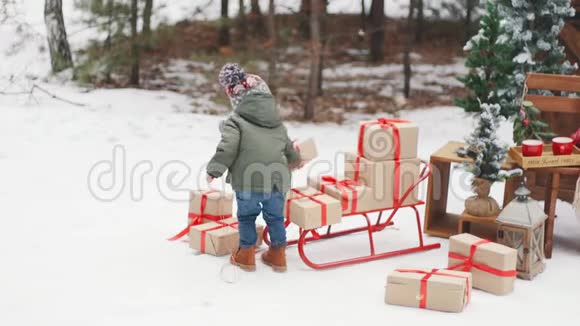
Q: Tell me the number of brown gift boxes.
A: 9